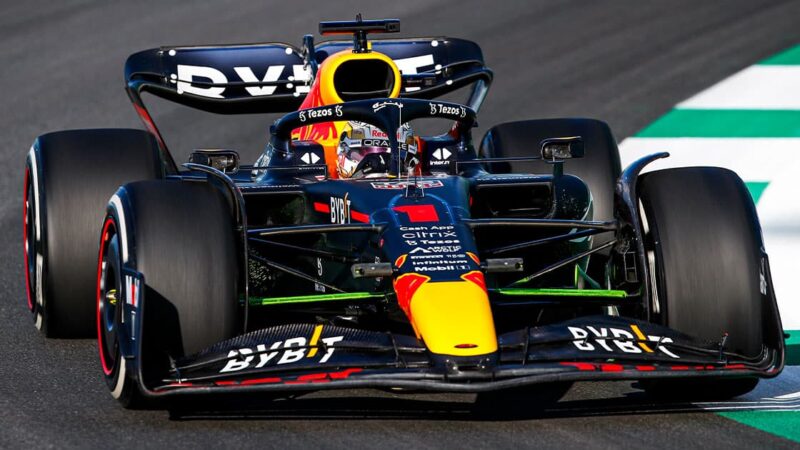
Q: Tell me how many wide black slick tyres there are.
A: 4